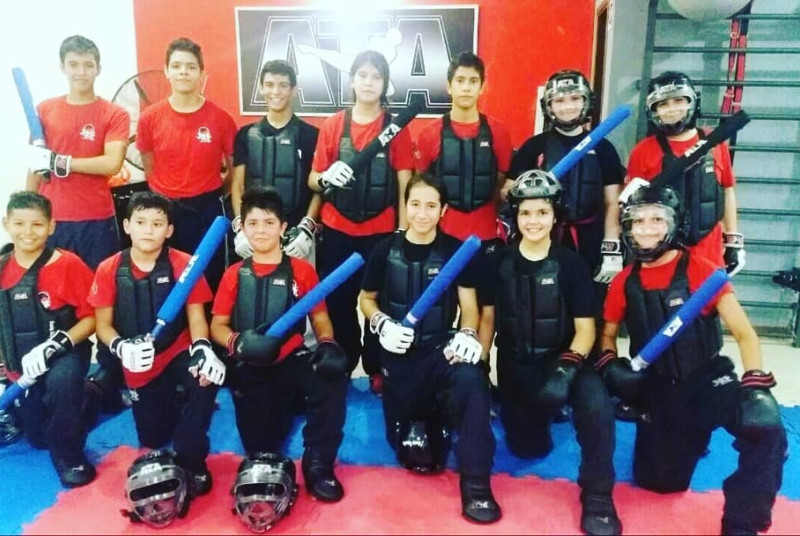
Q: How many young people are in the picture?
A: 13